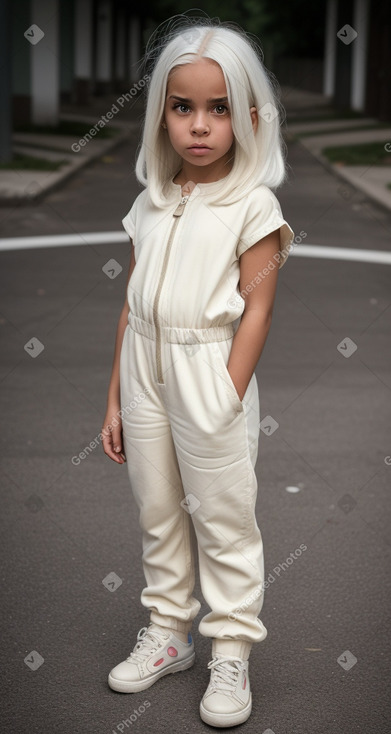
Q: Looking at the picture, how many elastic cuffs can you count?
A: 2